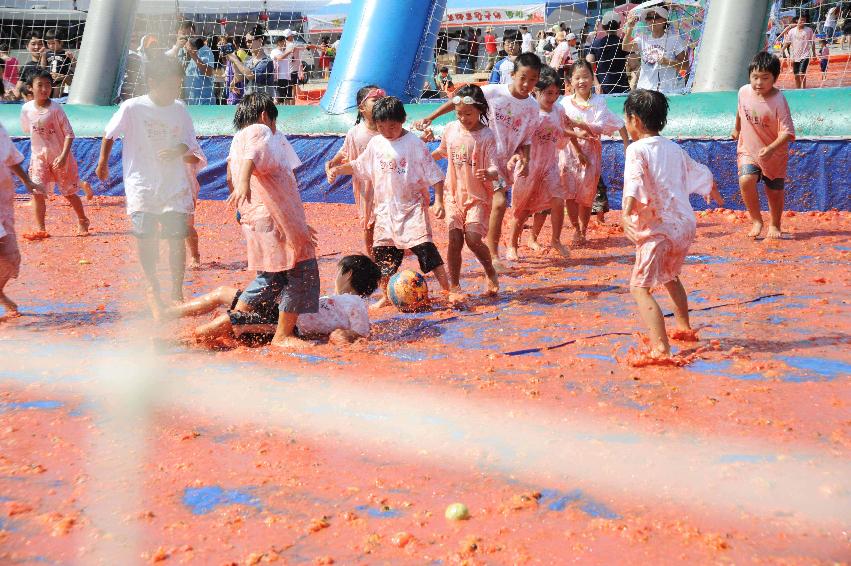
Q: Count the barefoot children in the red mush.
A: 14